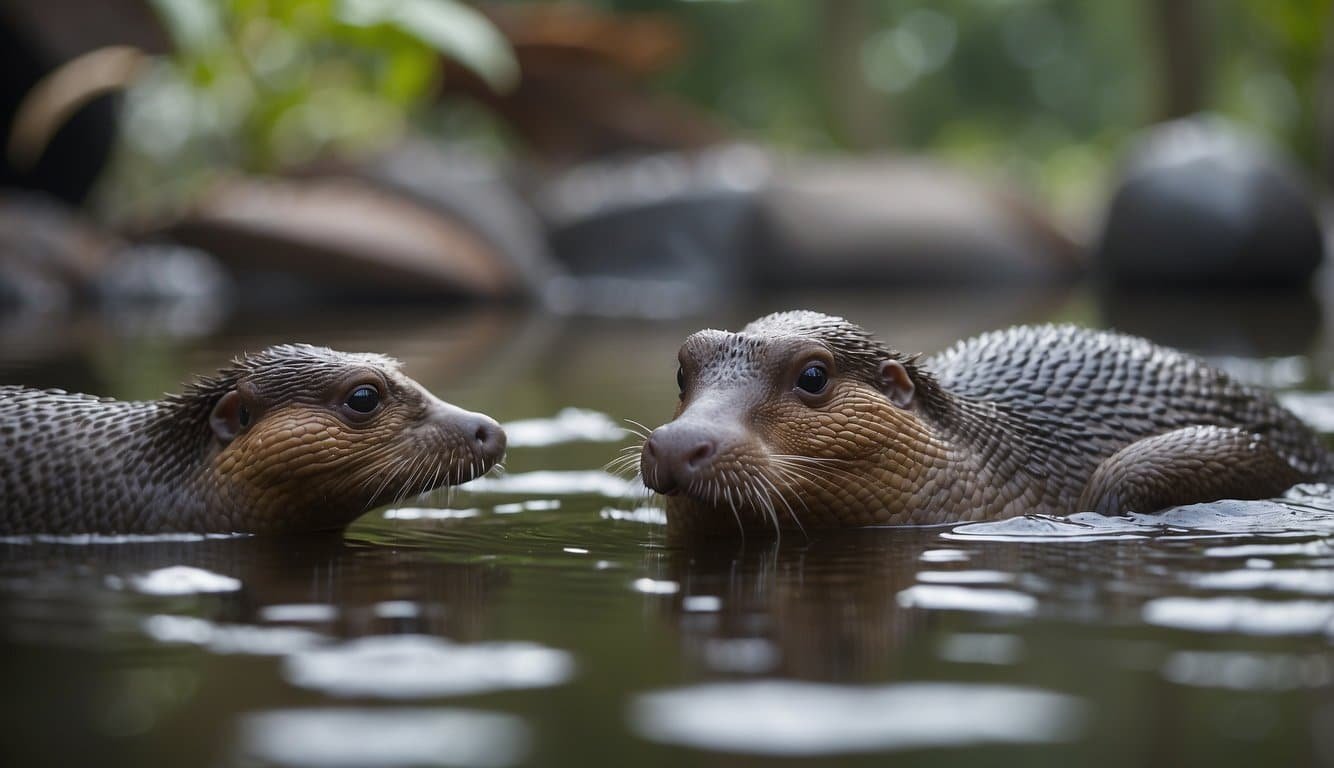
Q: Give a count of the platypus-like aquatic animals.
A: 2